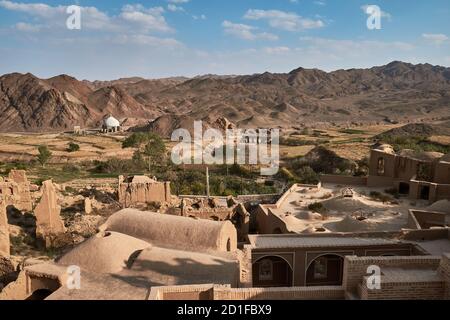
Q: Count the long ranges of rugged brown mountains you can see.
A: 1